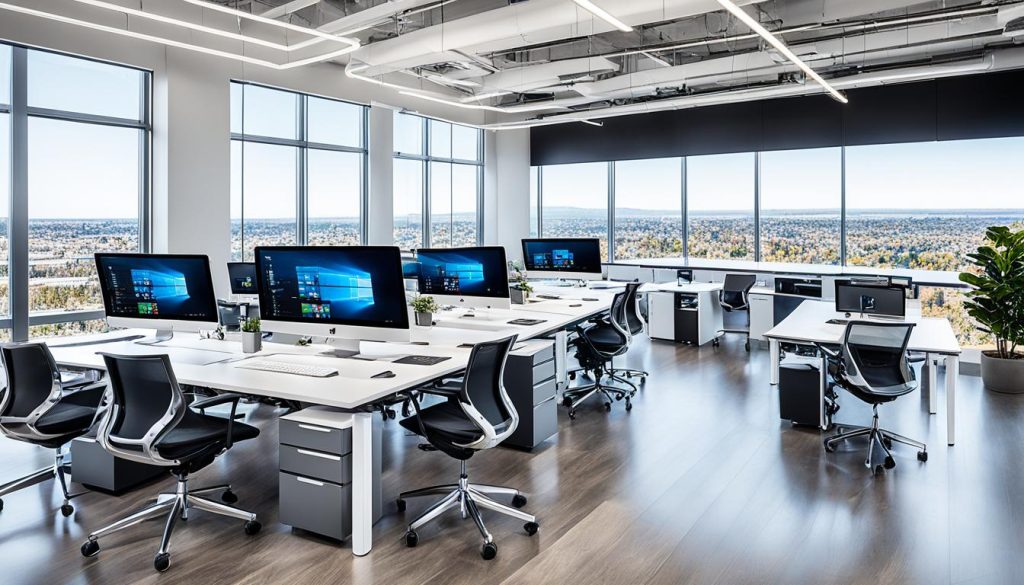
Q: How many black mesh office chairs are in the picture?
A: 7